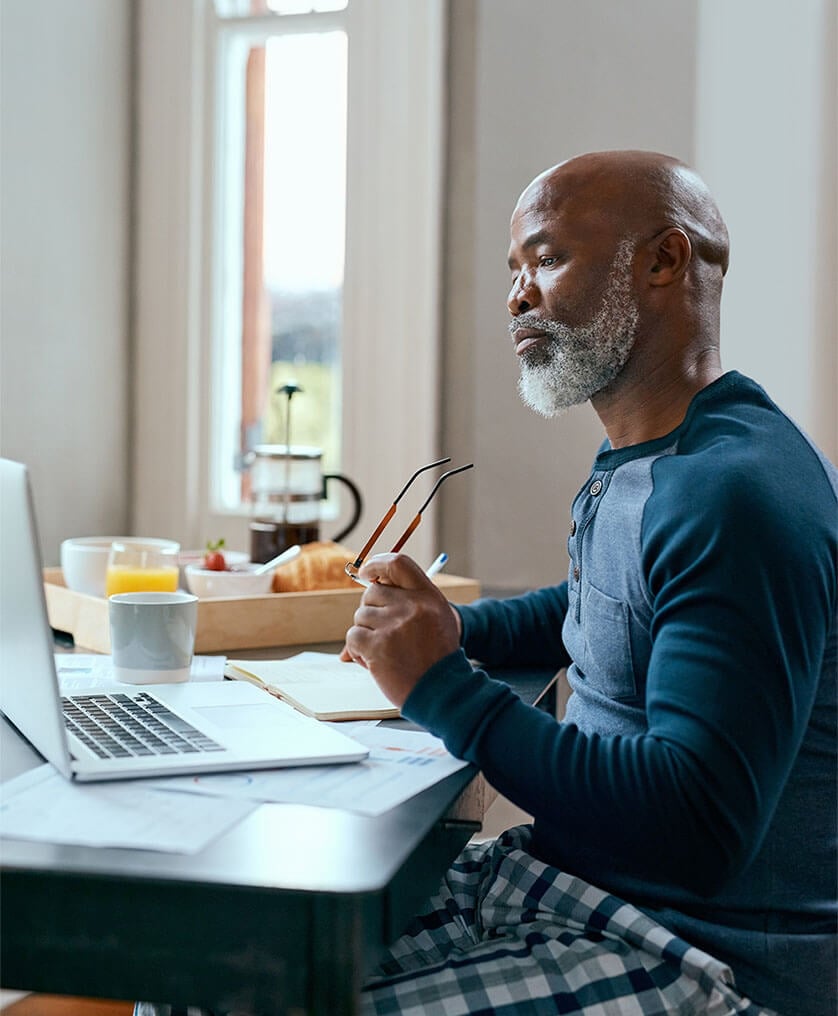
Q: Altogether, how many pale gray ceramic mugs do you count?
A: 1